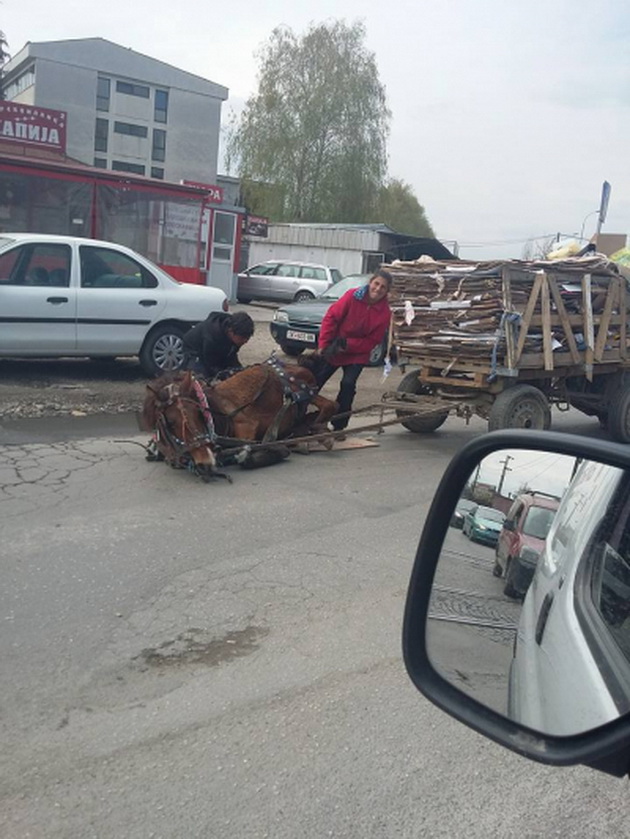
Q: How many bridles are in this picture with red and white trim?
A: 1